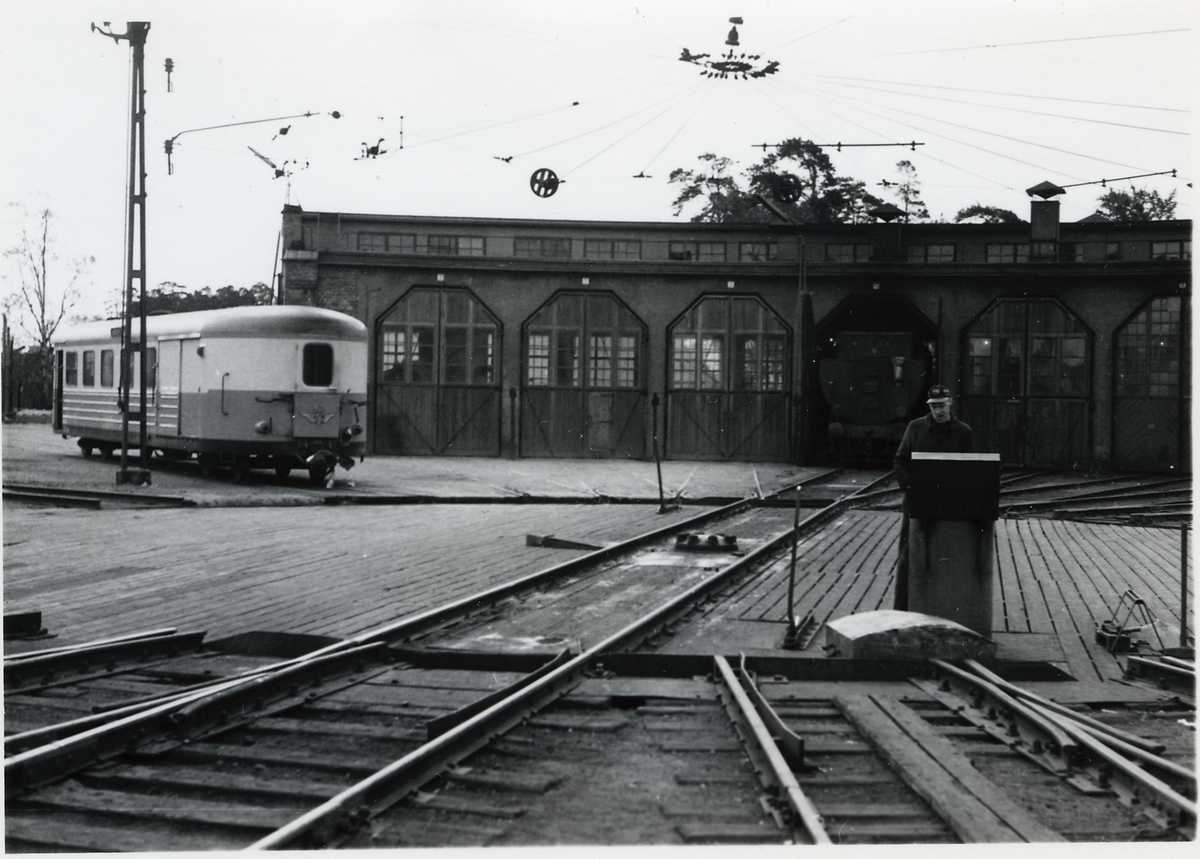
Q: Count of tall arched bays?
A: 6